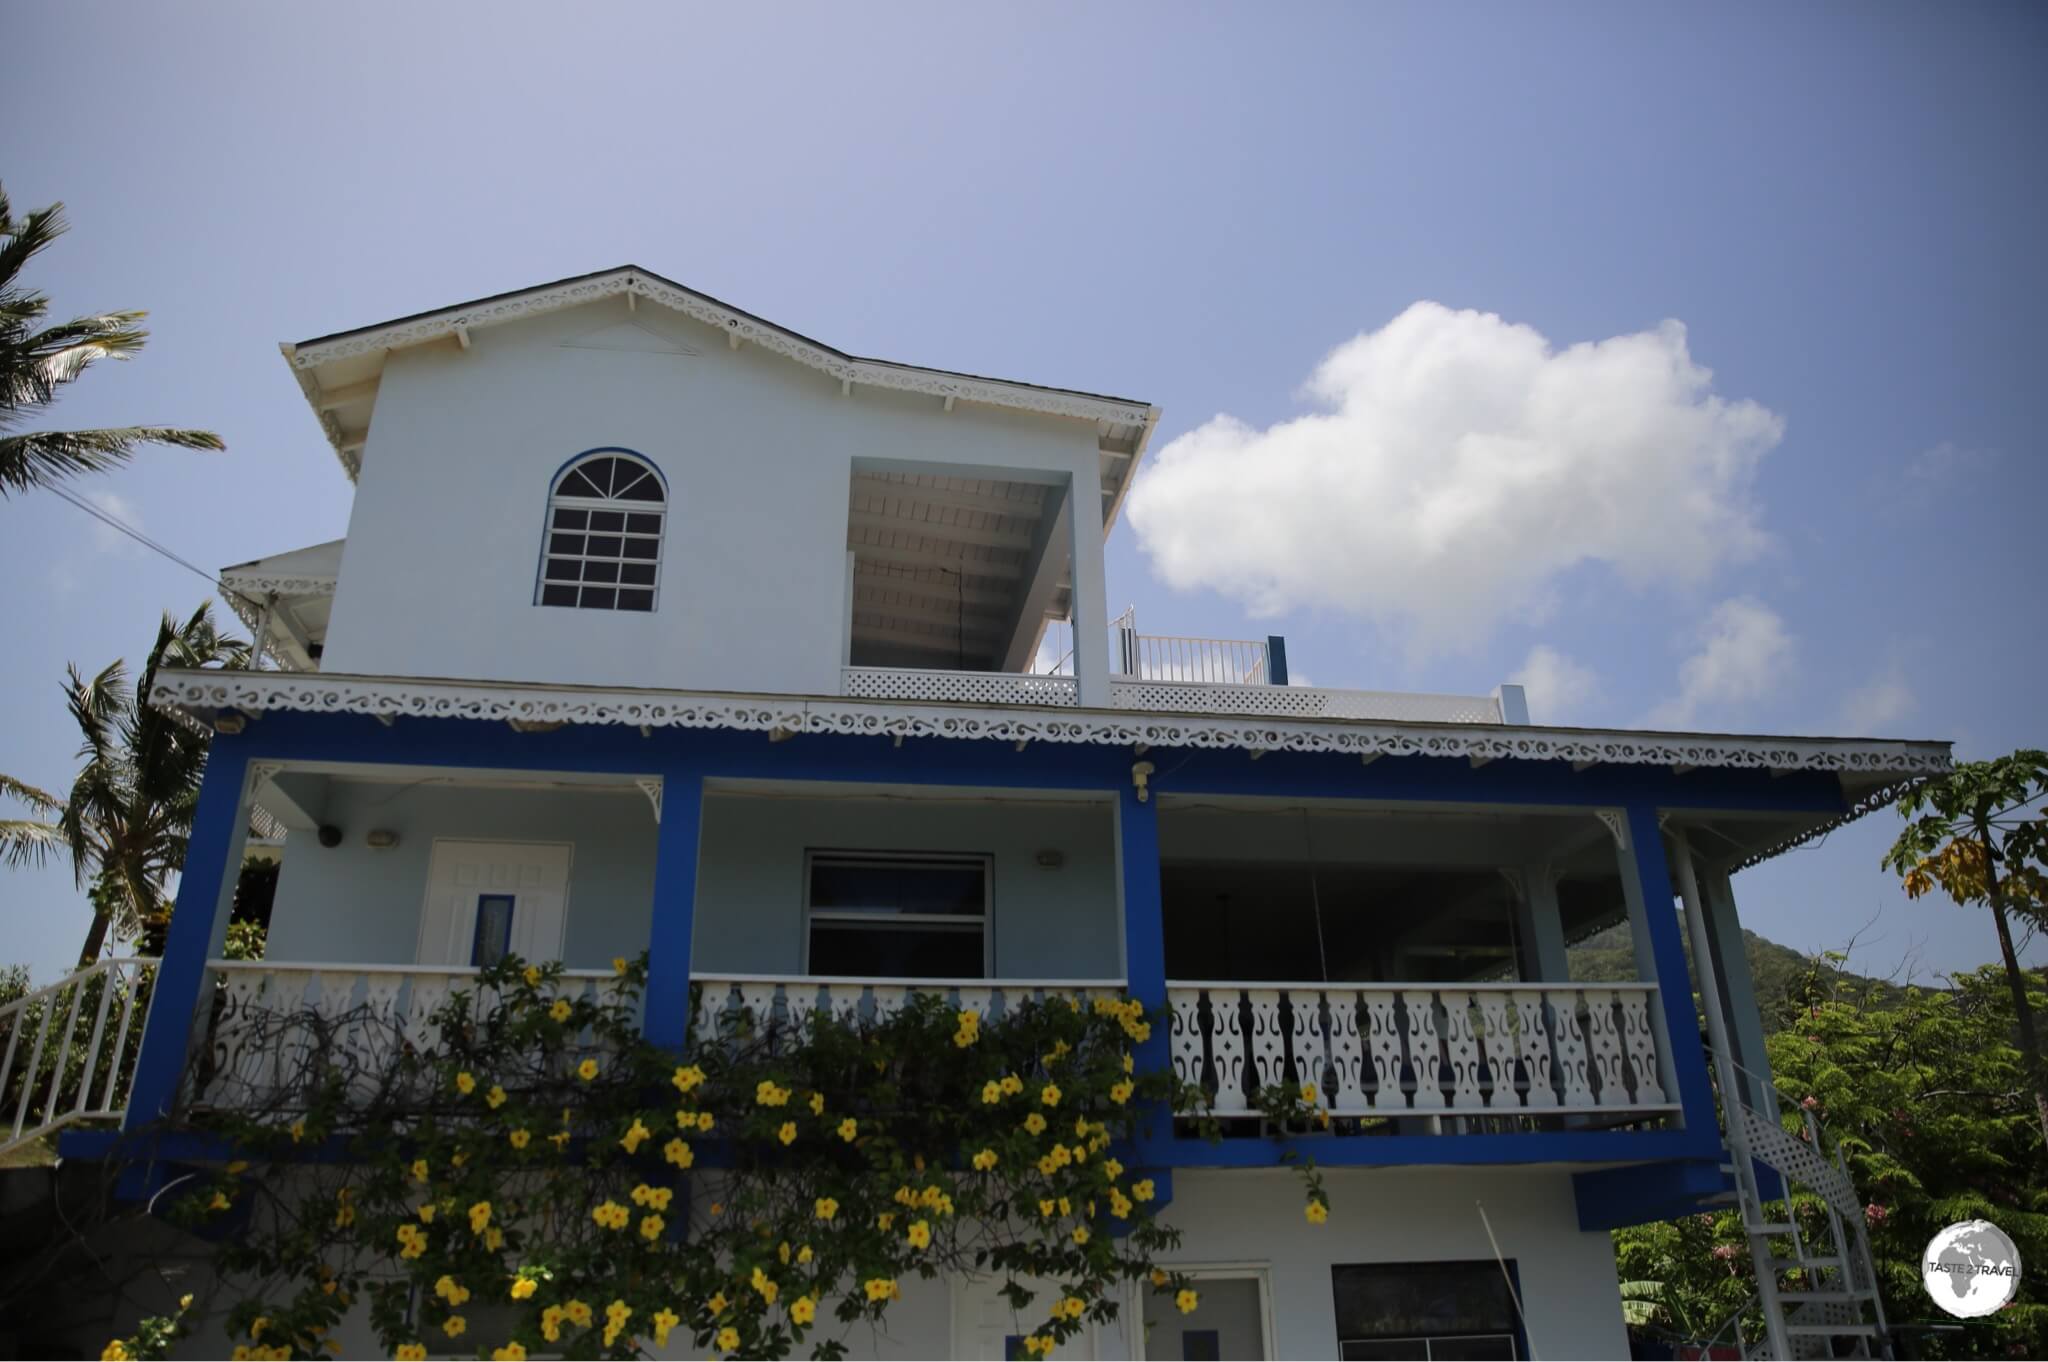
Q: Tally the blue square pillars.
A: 4